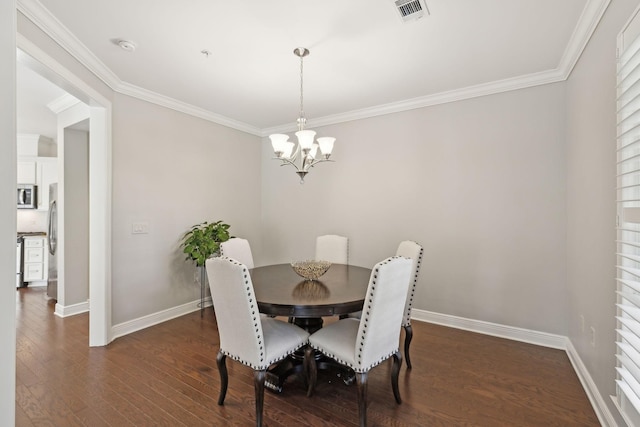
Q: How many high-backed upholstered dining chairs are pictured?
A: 5